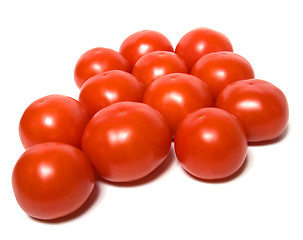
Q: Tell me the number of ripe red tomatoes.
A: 12